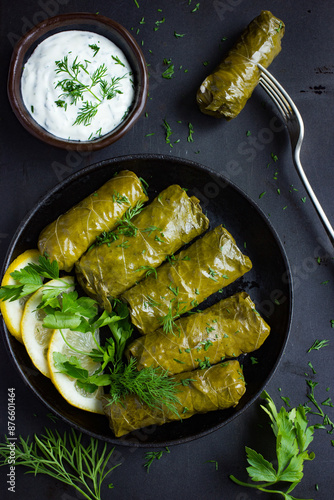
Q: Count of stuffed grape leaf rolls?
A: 6